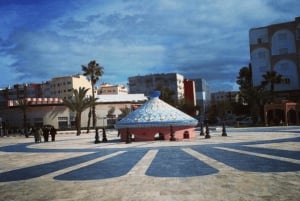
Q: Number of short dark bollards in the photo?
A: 7